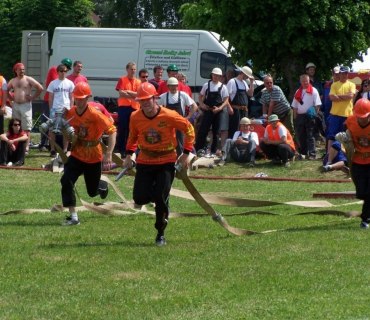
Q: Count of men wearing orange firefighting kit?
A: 3